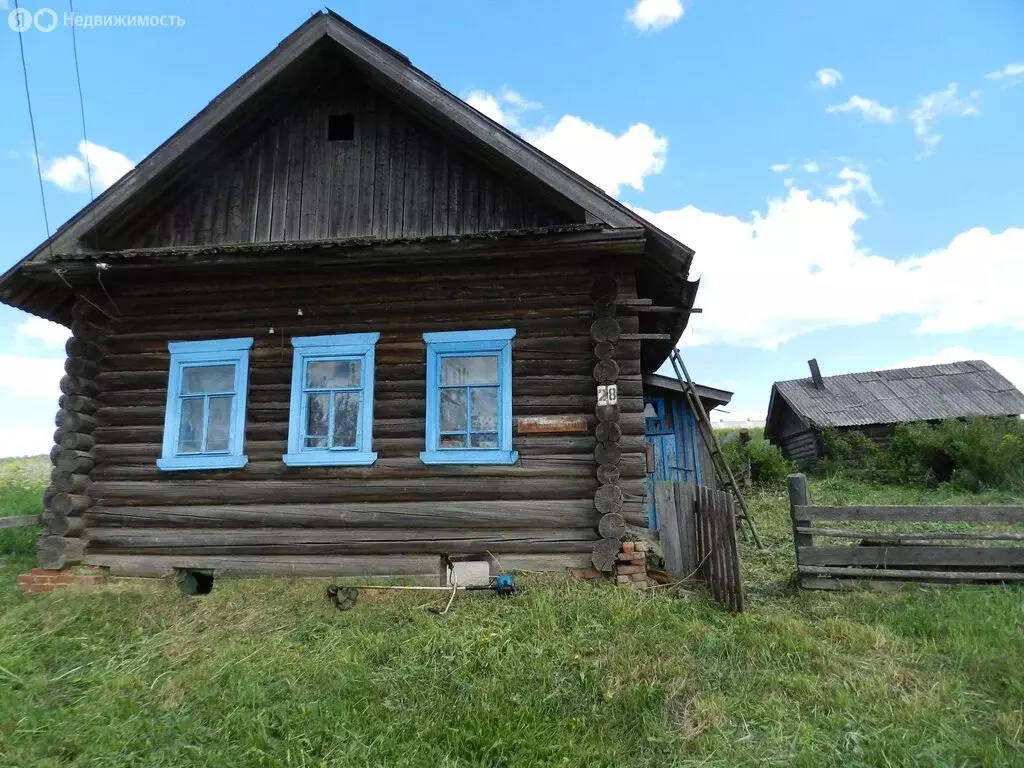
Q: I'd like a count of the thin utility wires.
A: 2